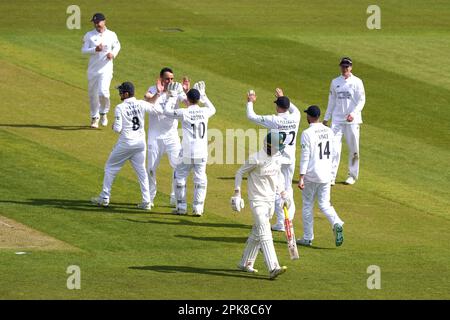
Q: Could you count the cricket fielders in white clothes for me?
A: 7